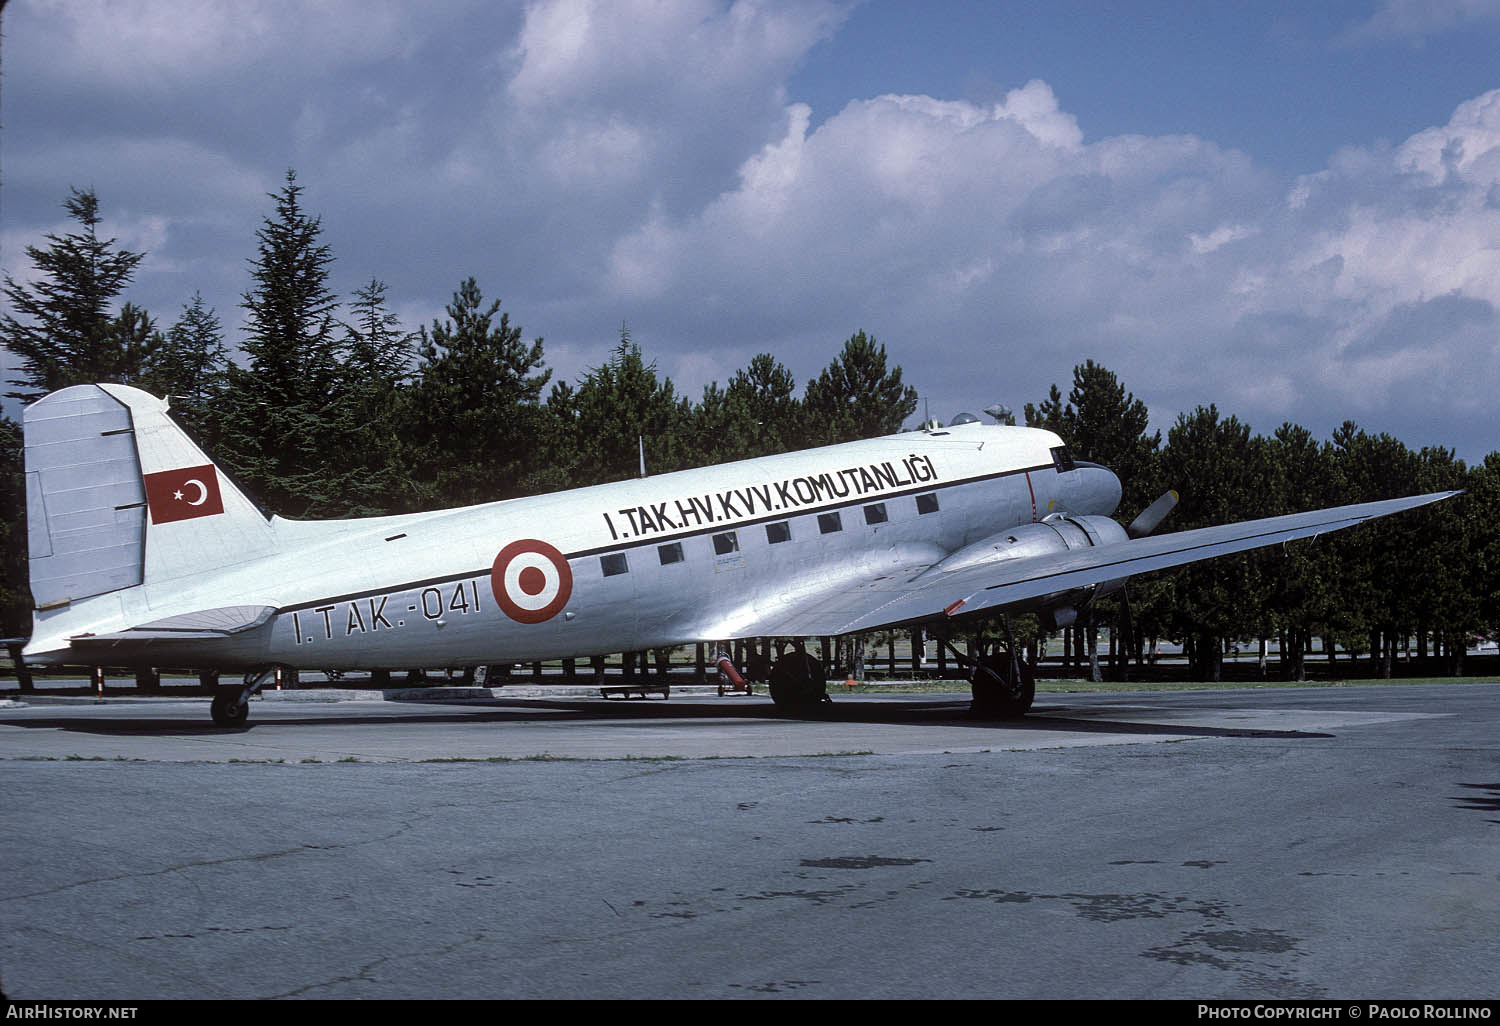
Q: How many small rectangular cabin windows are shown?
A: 7